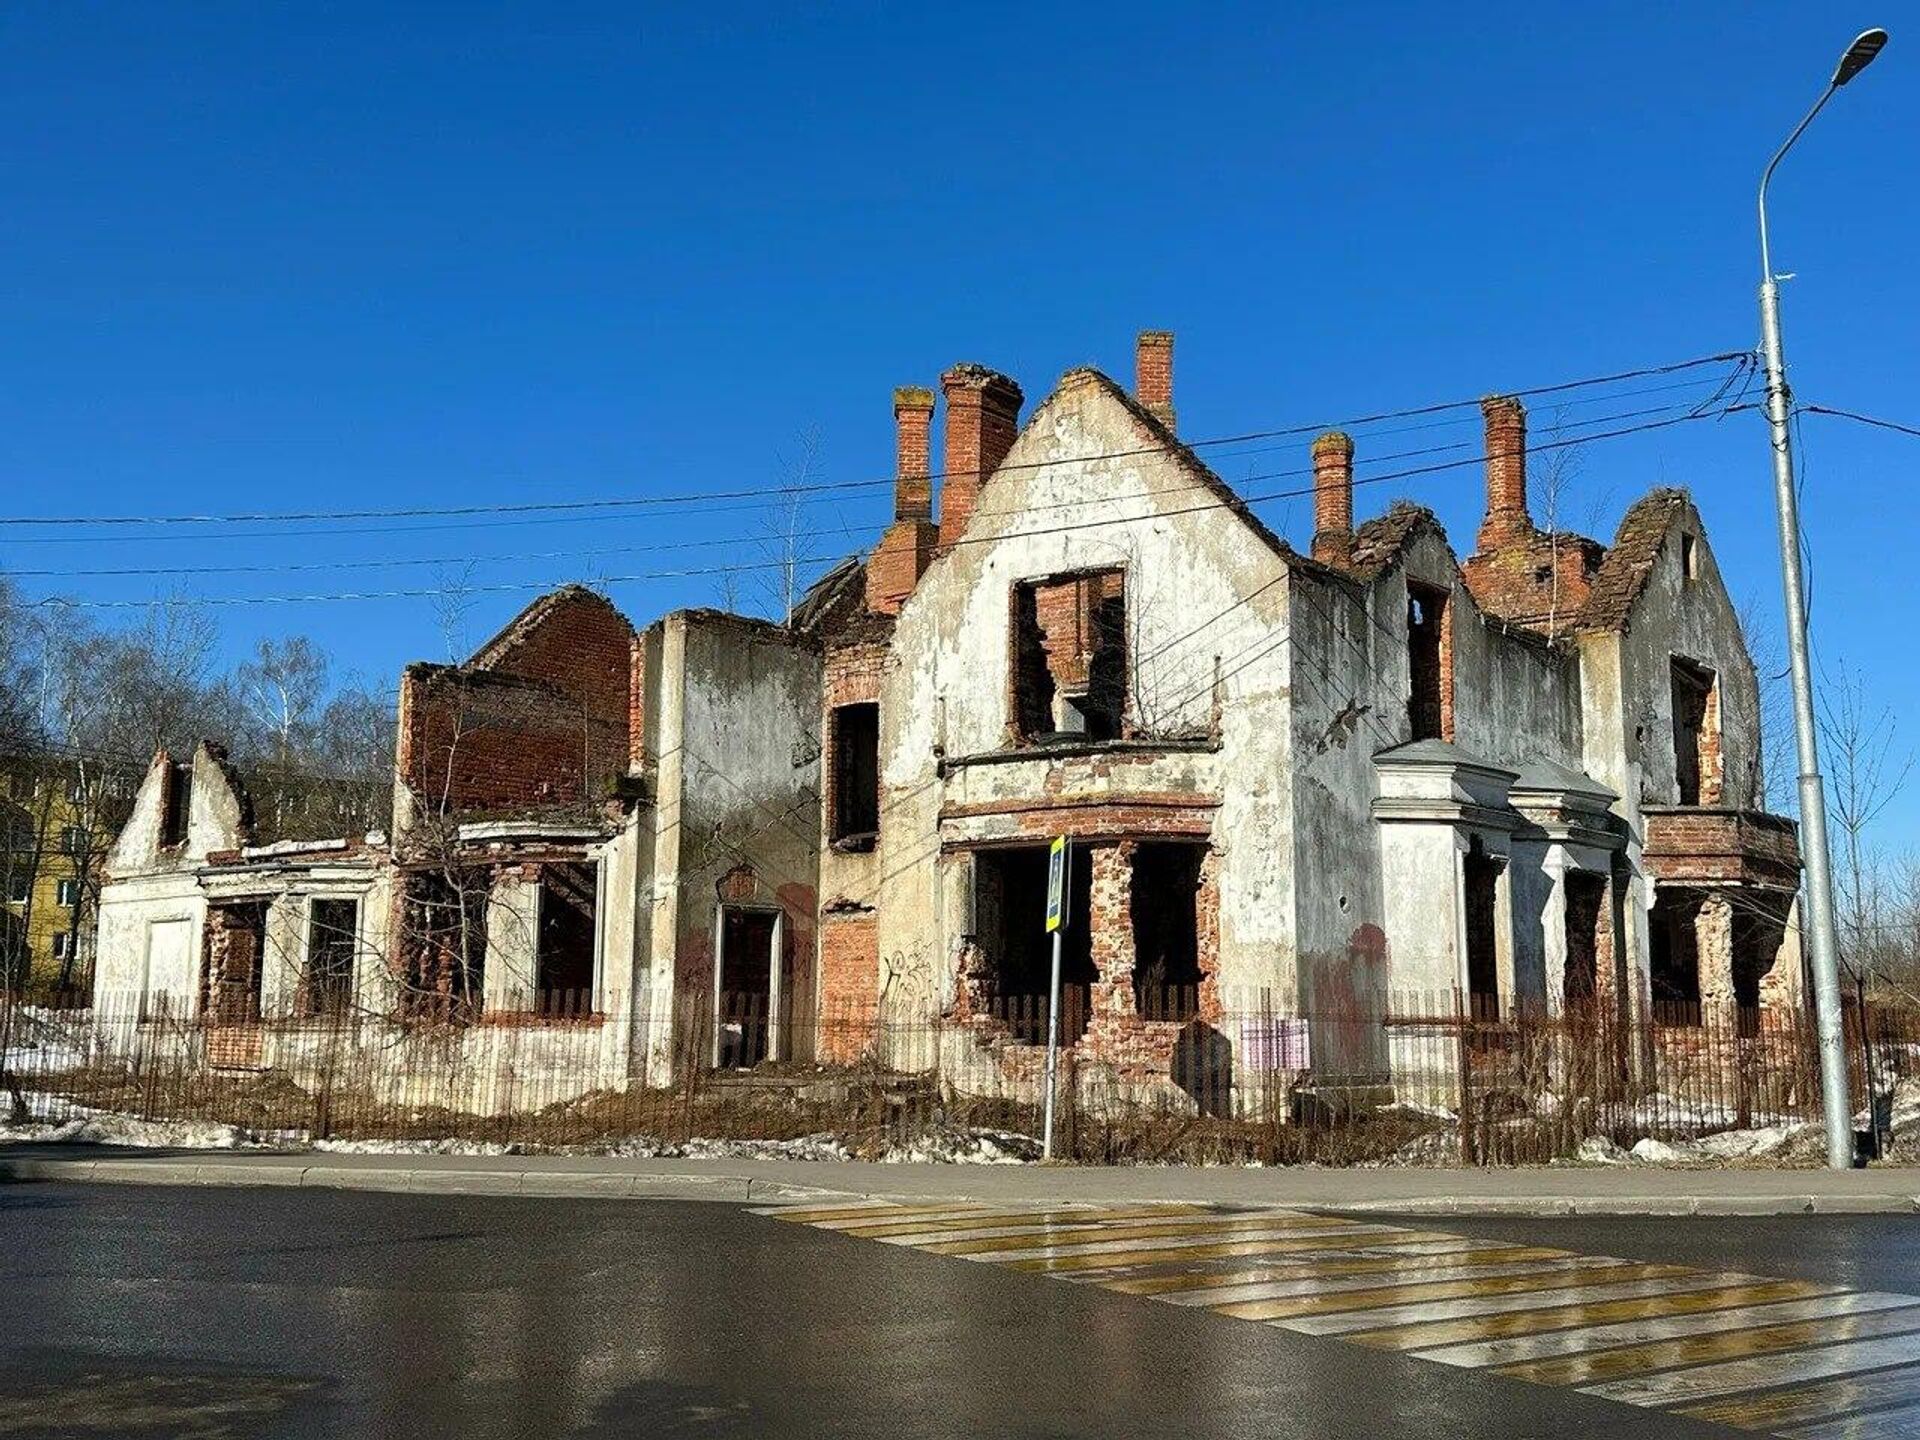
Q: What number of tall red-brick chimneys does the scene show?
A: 5